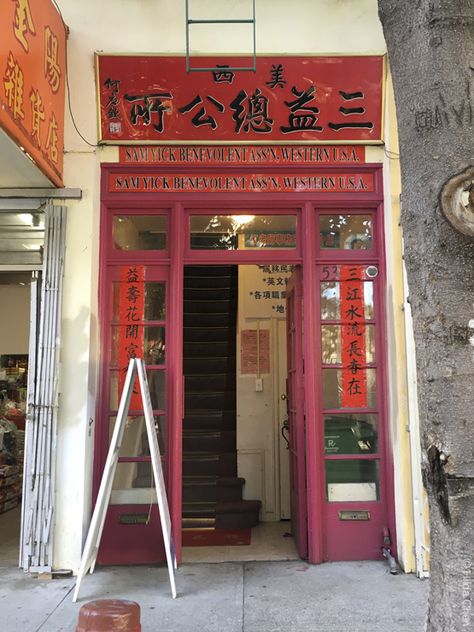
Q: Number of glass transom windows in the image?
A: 3